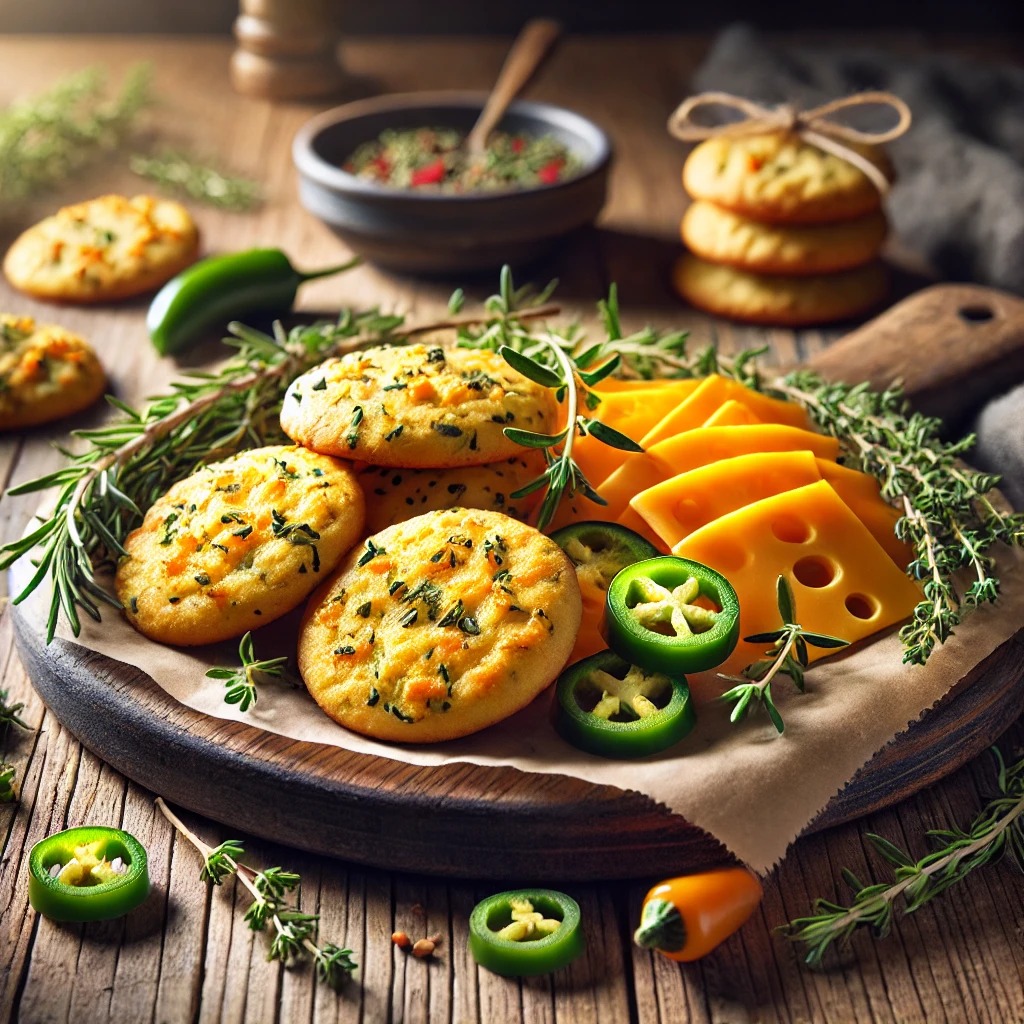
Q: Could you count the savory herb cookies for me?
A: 9